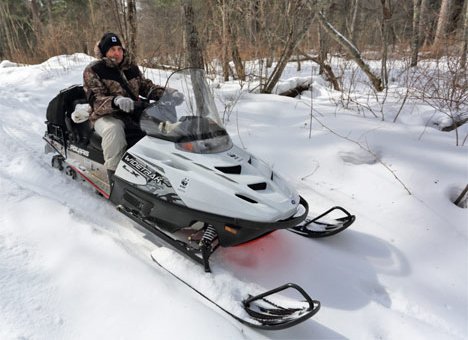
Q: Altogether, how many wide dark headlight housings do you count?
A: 1